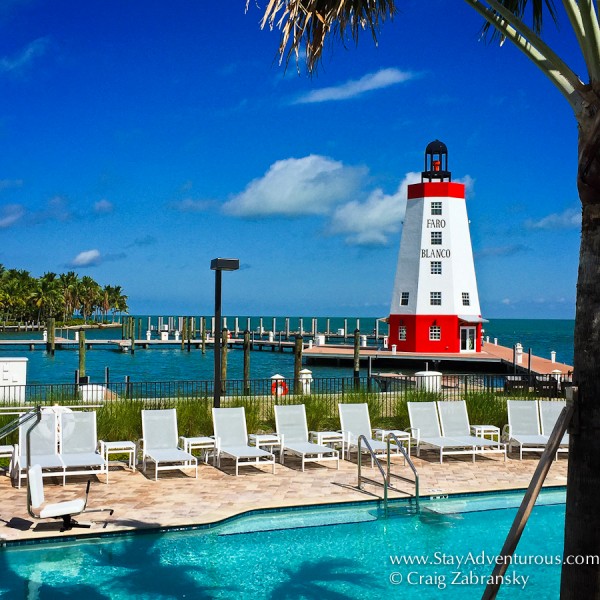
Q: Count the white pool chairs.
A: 10